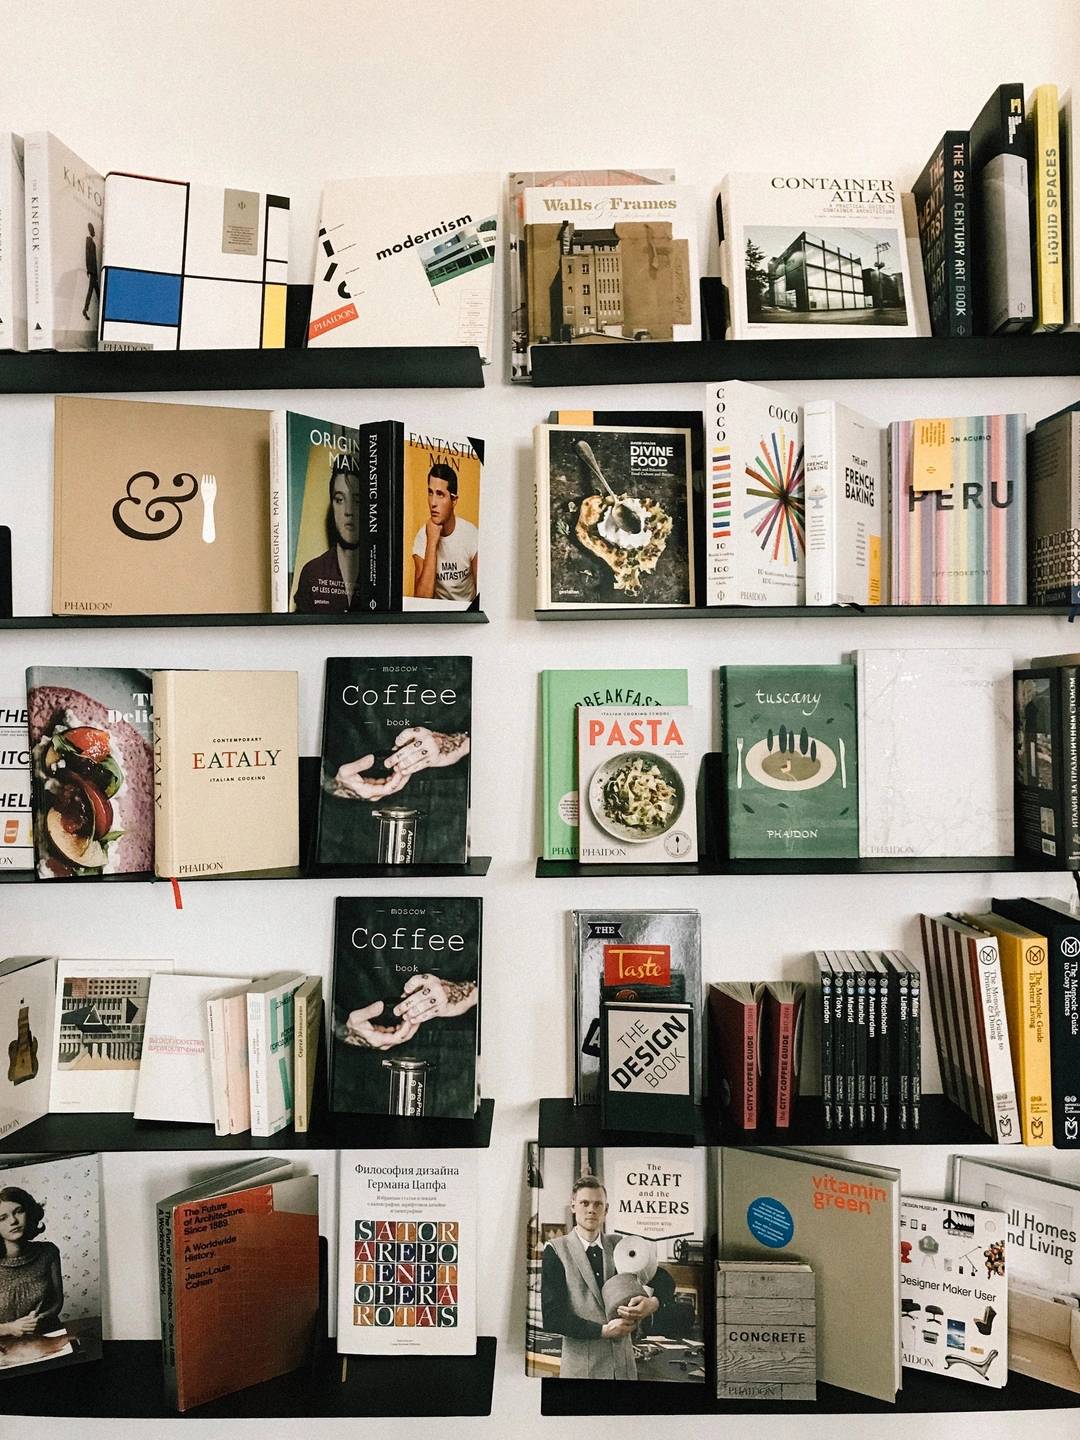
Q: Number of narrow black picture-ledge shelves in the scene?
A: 10